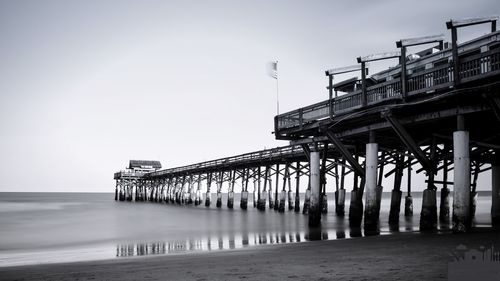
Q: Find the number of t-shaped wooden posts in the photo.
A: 4